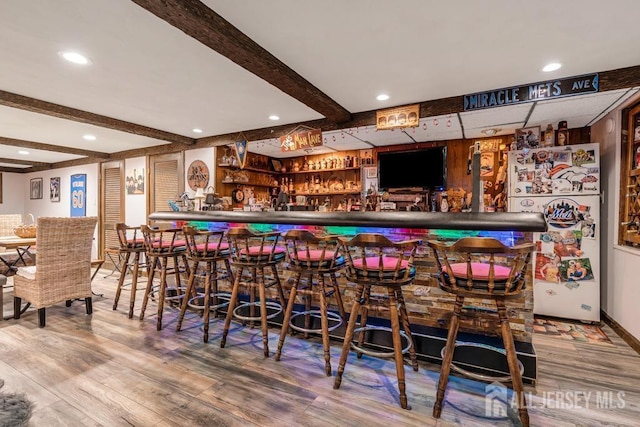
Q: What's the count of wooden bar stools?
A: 7